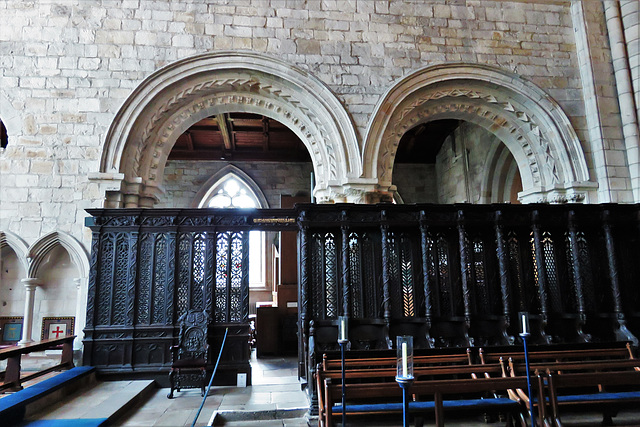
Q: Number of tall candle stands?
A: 3